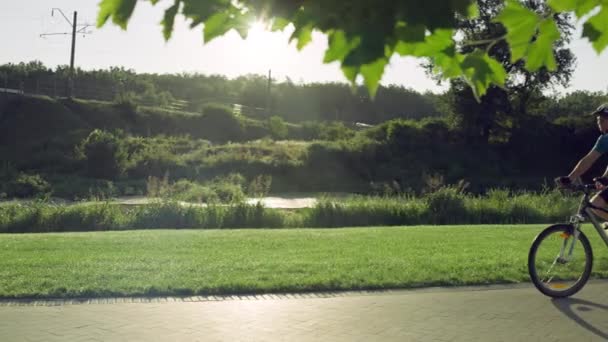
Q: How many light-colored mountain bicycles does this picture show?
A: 1